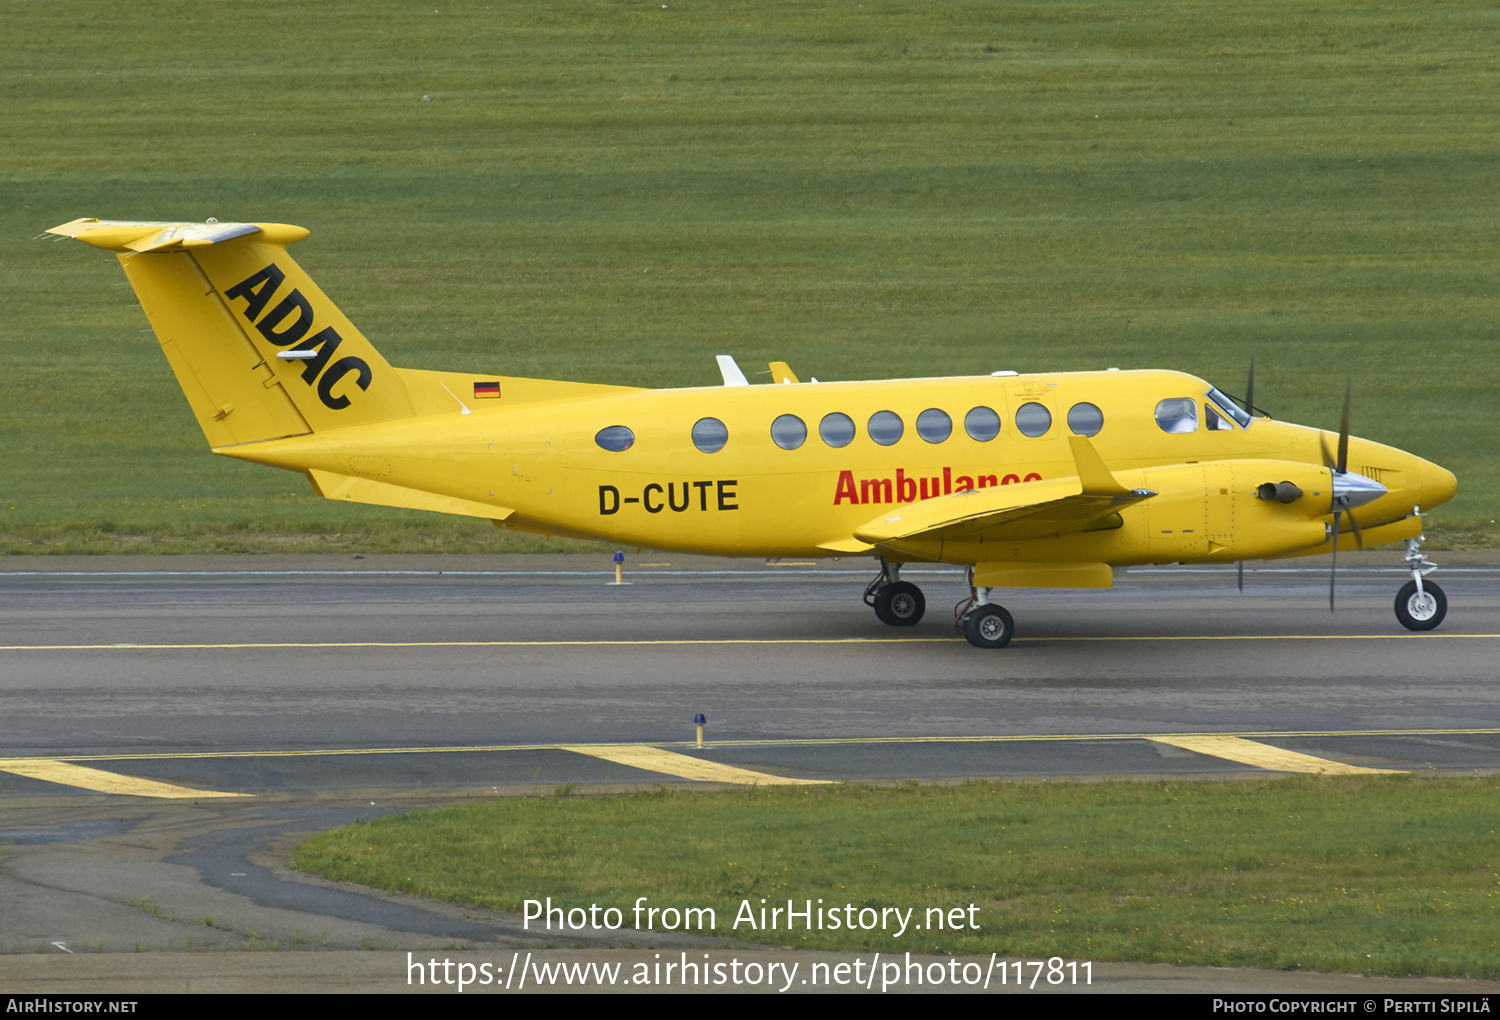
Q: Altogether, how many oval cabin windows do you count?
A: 9